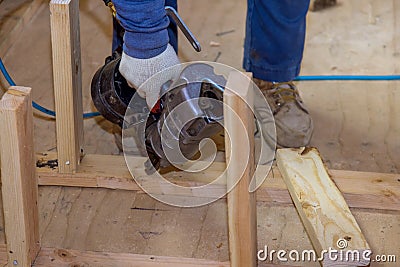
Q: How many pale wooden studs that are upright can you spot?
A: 3